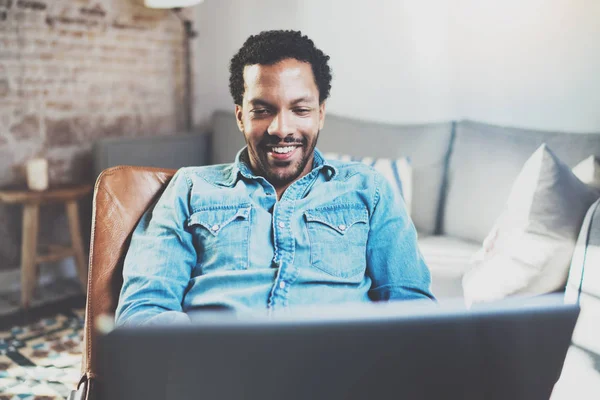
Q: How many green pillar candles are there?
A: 0